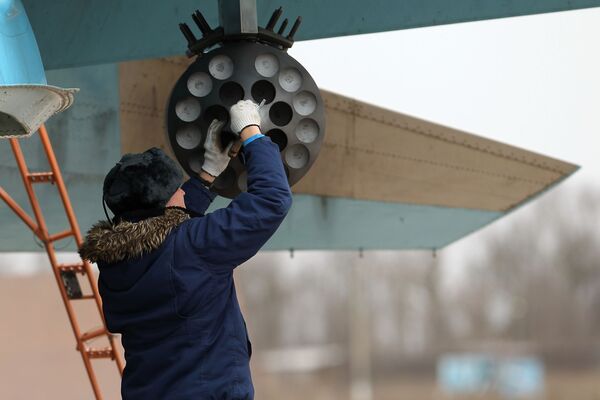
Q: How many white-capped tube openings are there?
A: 9